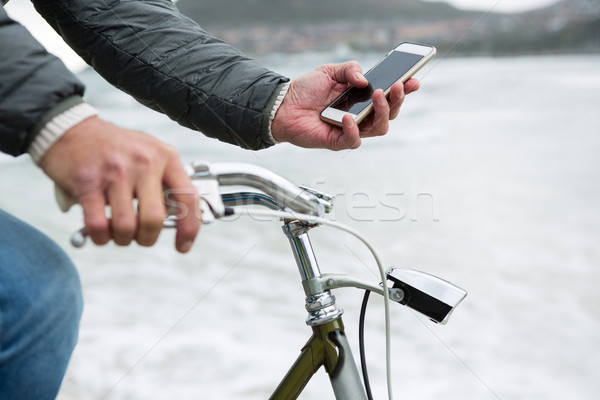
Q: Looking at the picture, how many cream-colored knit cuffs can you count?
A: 2